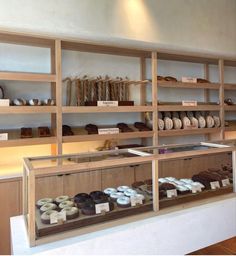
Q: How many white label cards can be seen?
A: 14